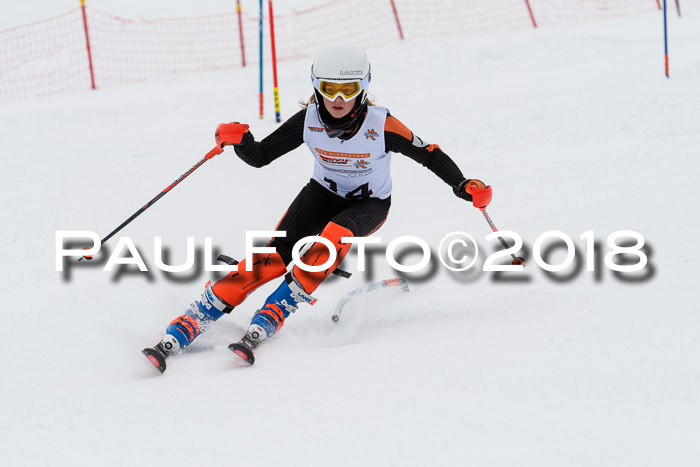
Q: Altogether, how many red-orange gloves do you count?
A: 2